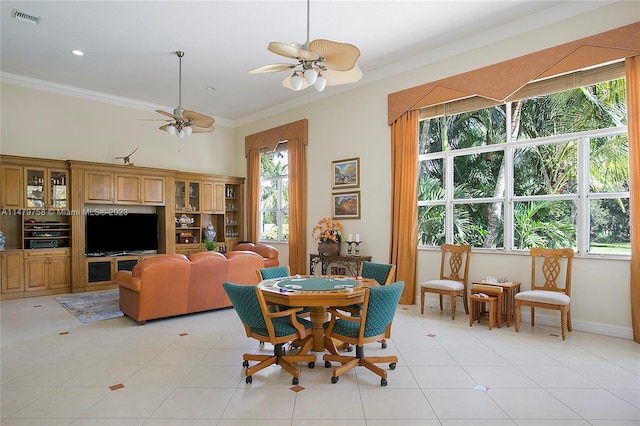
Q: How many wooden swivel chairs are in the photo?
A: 4